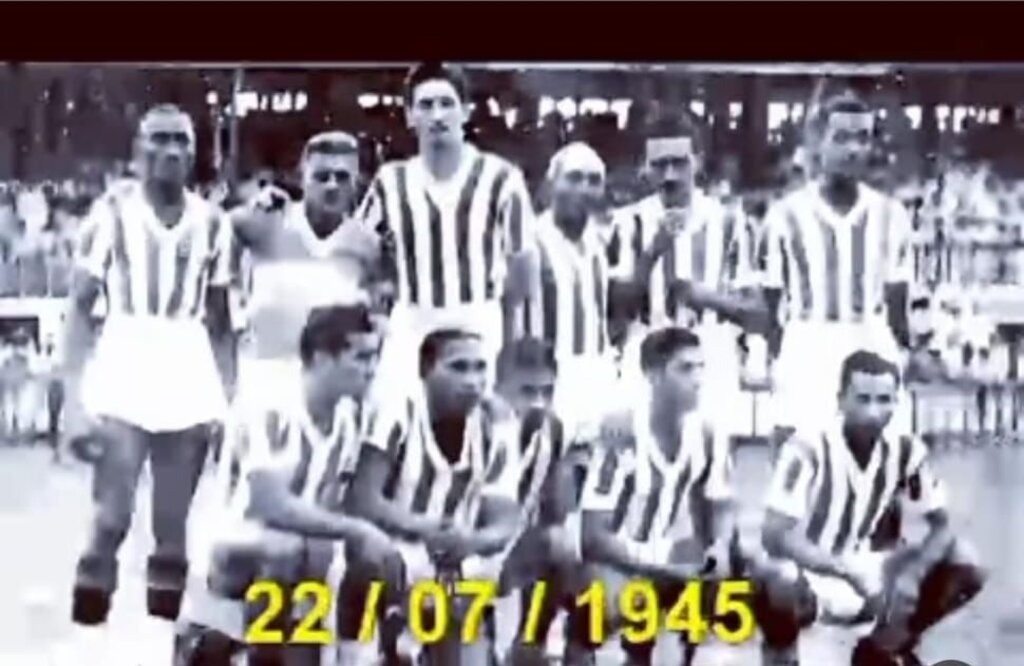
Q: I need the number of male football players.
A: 11